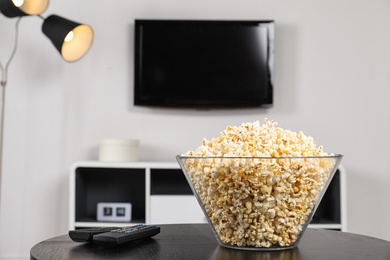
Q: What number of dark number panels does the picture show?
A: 2